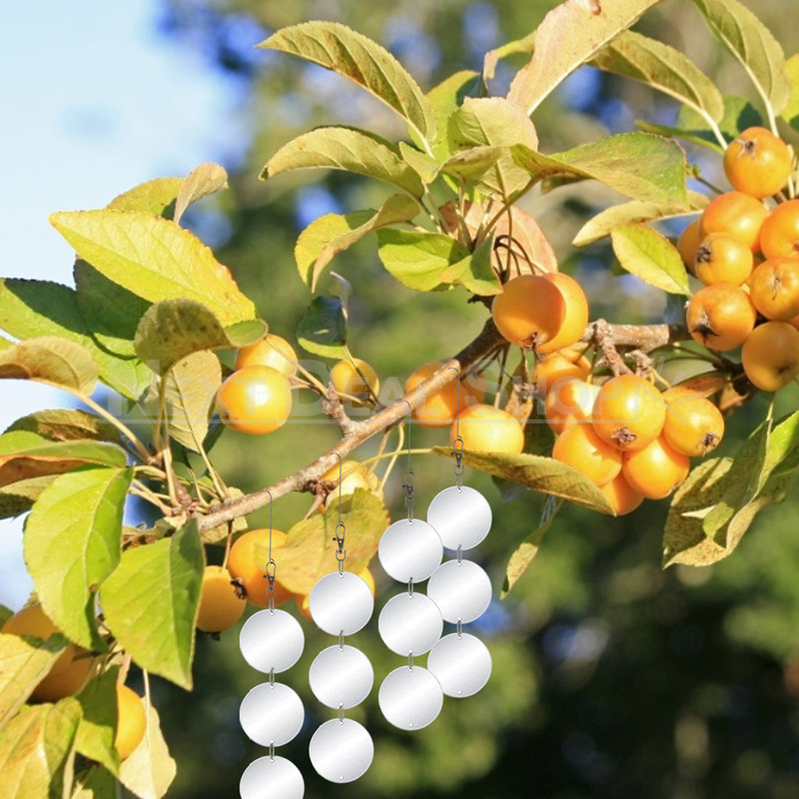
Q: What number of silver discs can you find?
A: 12